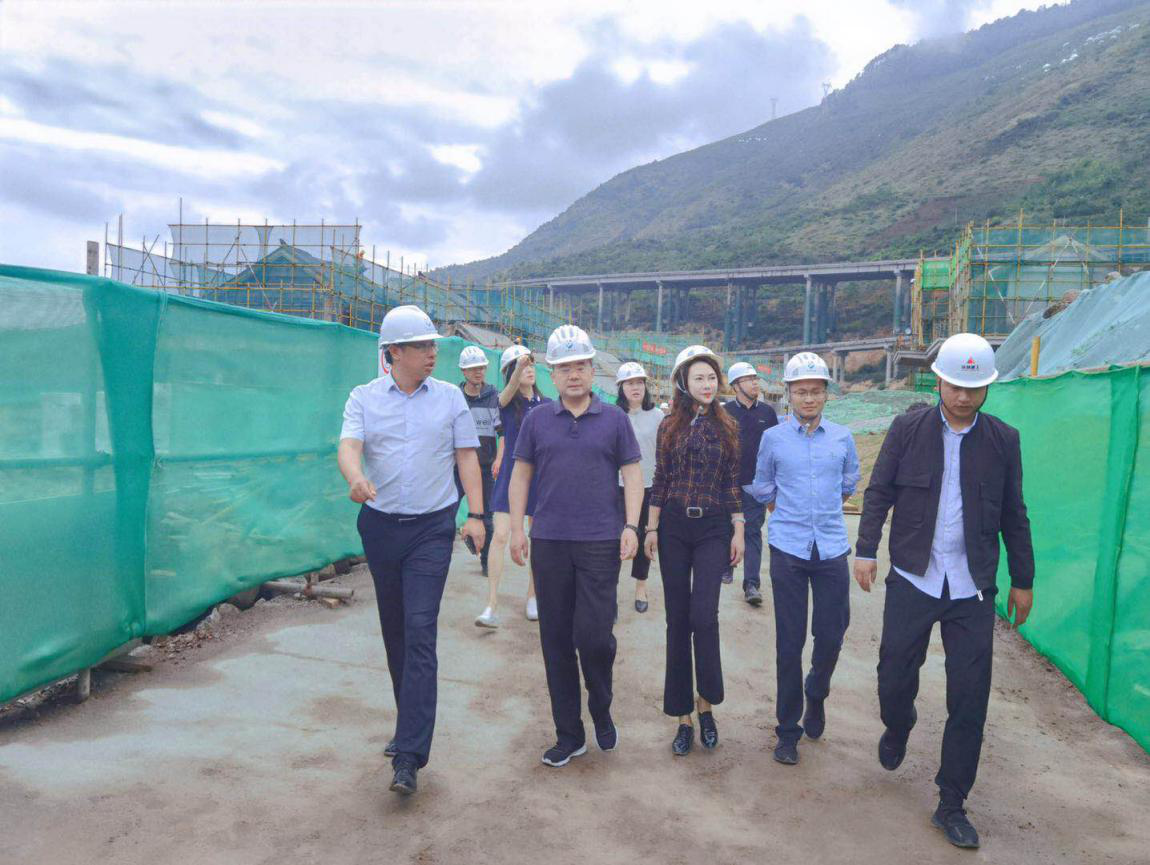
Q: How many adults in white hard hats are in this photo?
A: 9